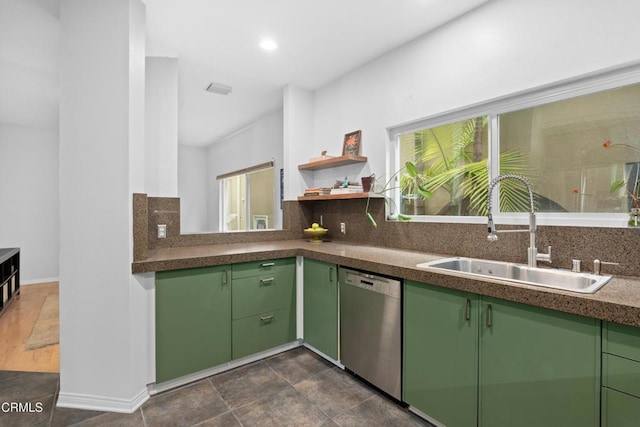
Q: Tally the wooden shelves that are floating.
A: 2